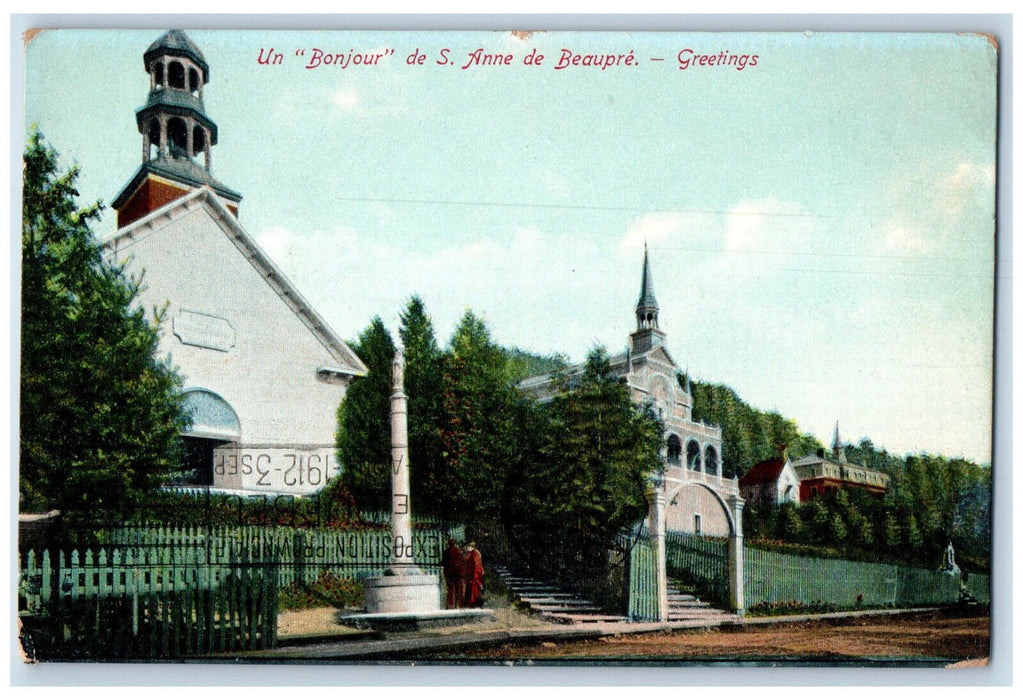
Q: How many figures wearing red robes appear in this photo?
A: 2